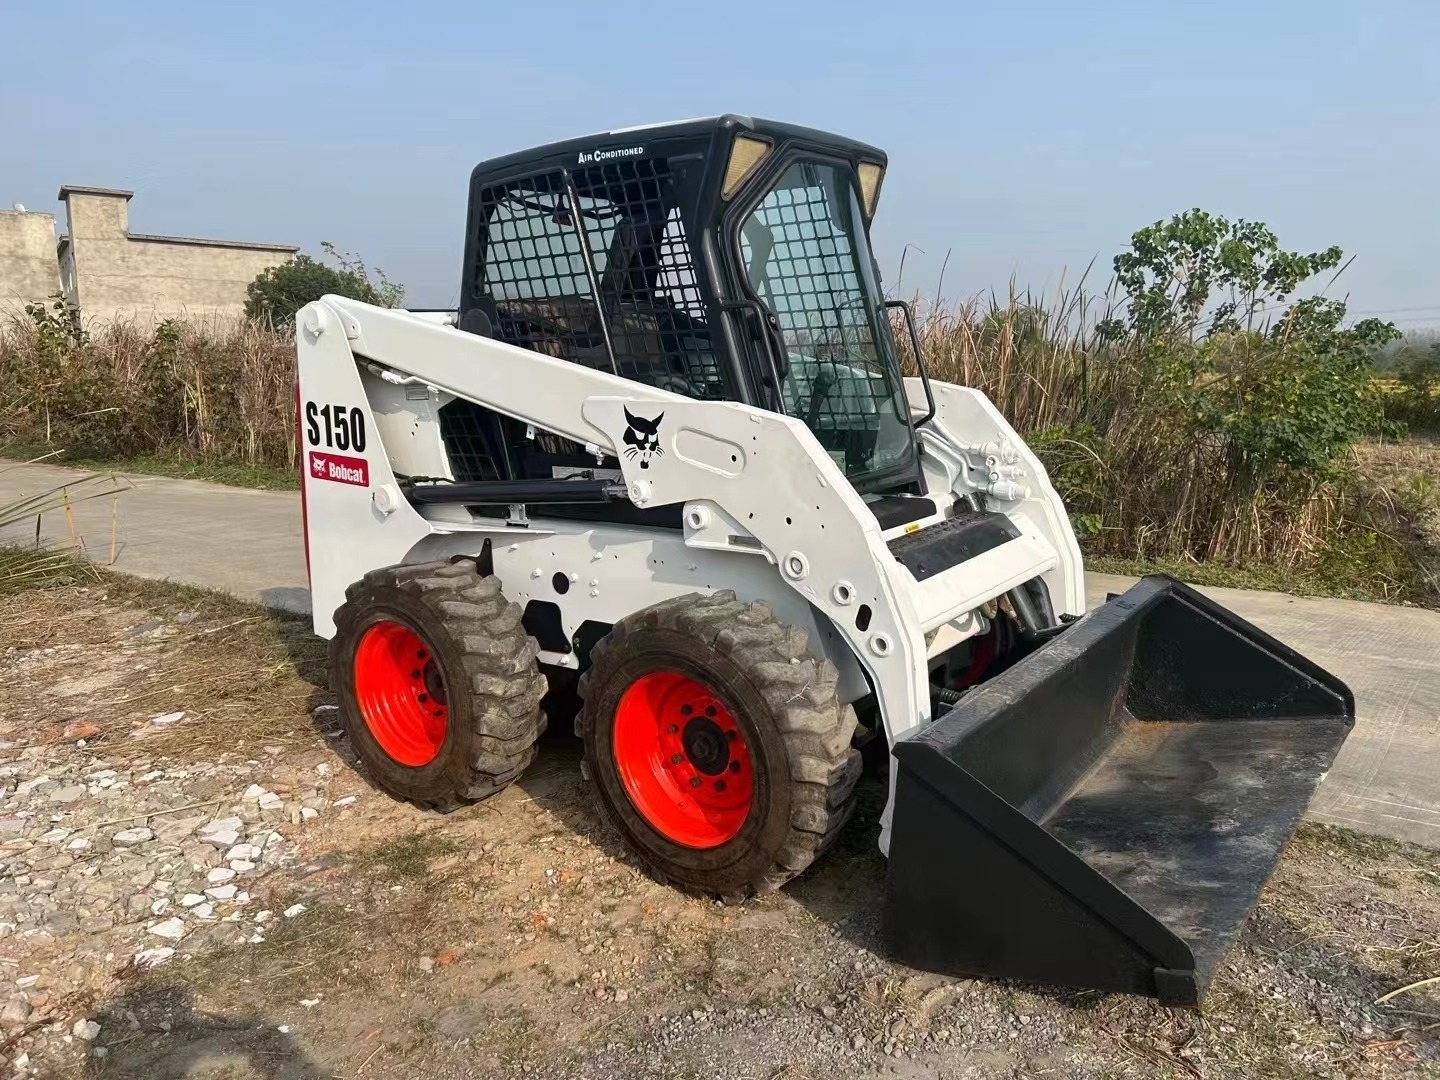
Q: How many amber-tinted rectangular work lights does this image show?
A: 2